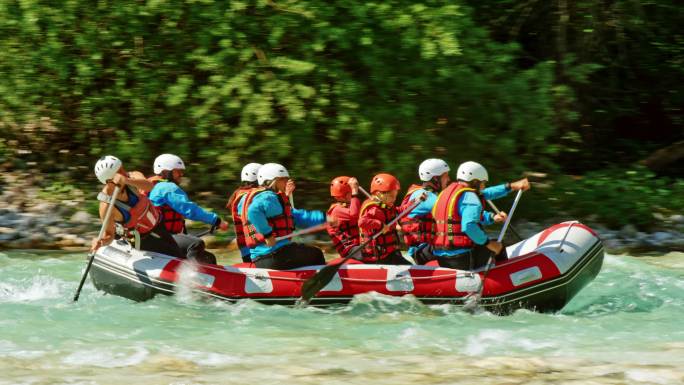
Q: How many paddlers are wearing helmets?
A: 8